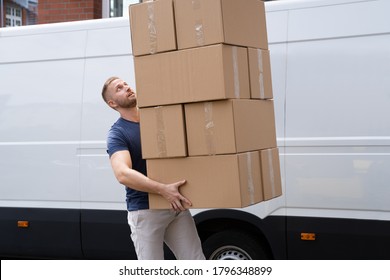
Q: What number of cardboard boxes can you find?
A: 8